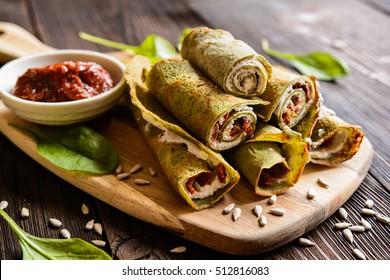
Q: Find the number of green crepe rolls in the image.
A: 6